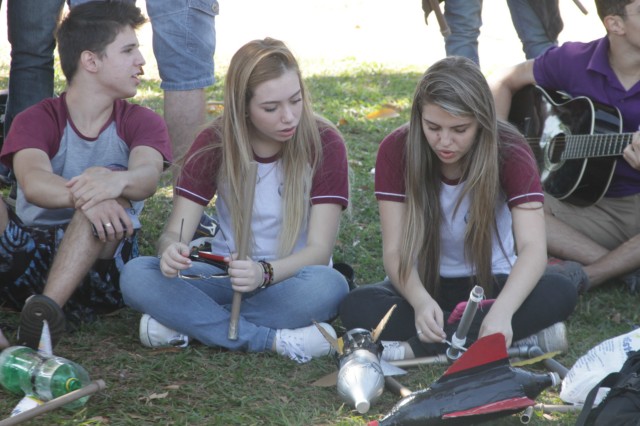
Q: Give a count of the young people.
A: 4